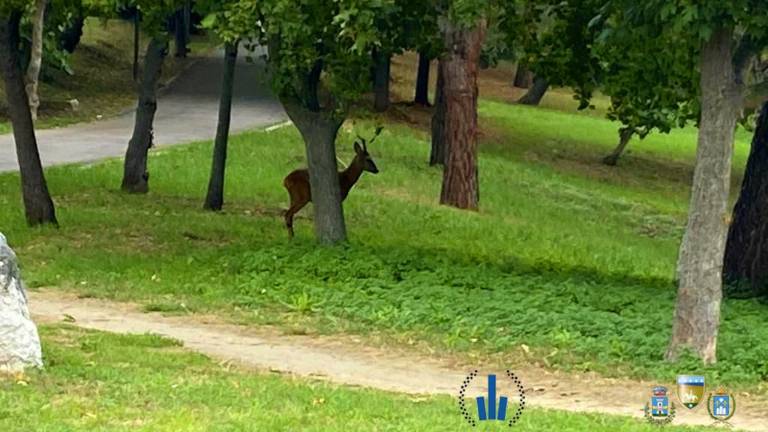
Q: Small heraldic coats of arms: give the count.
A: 3